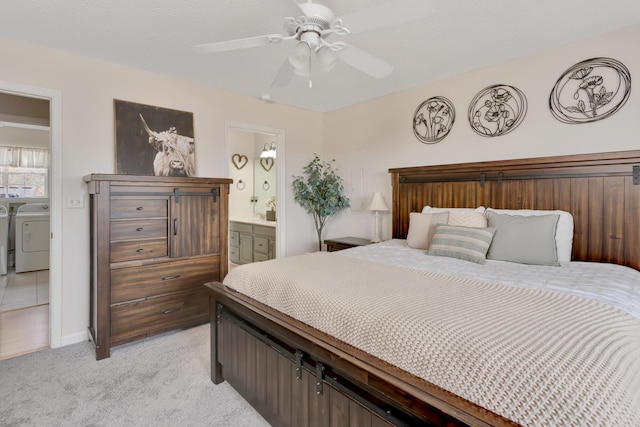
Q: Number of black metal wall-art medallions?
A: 3